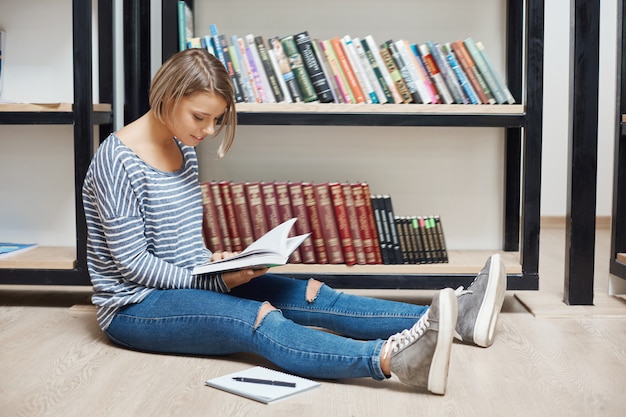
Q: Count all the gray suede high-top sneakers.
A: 2